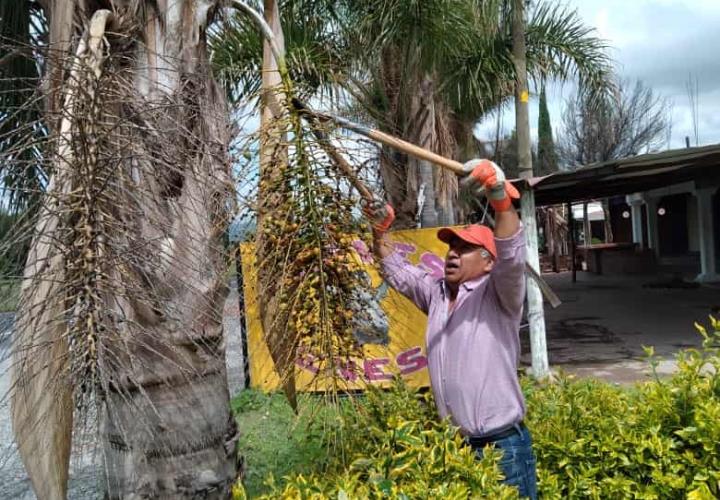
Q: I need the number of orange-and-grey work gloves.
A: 2